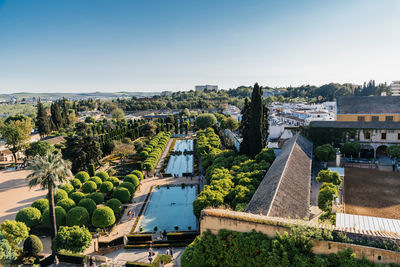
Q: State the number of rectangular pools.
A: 3